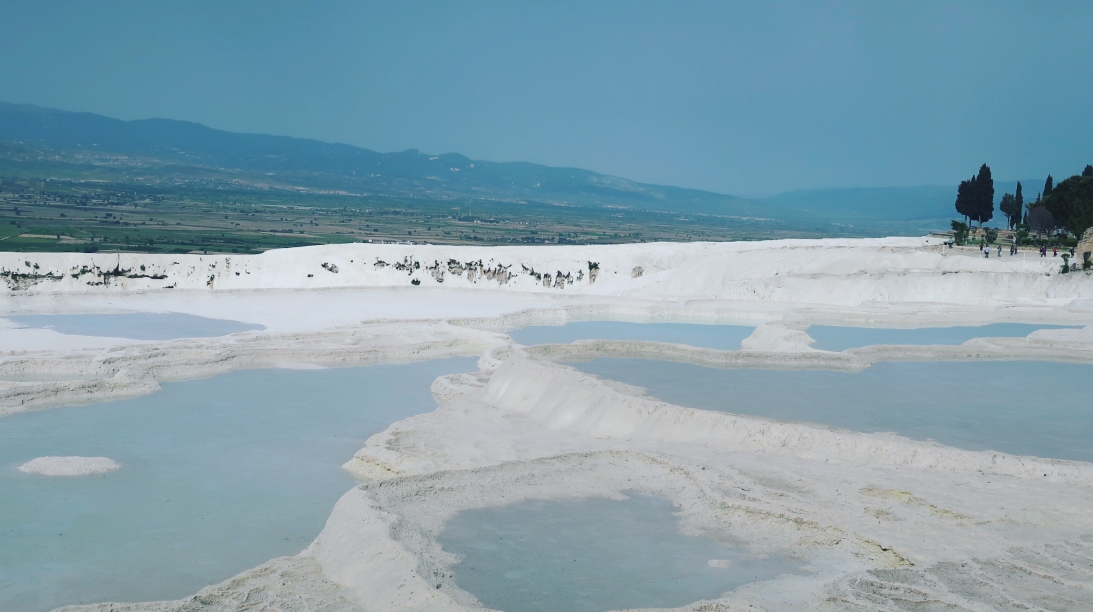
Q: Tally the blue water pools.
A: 6